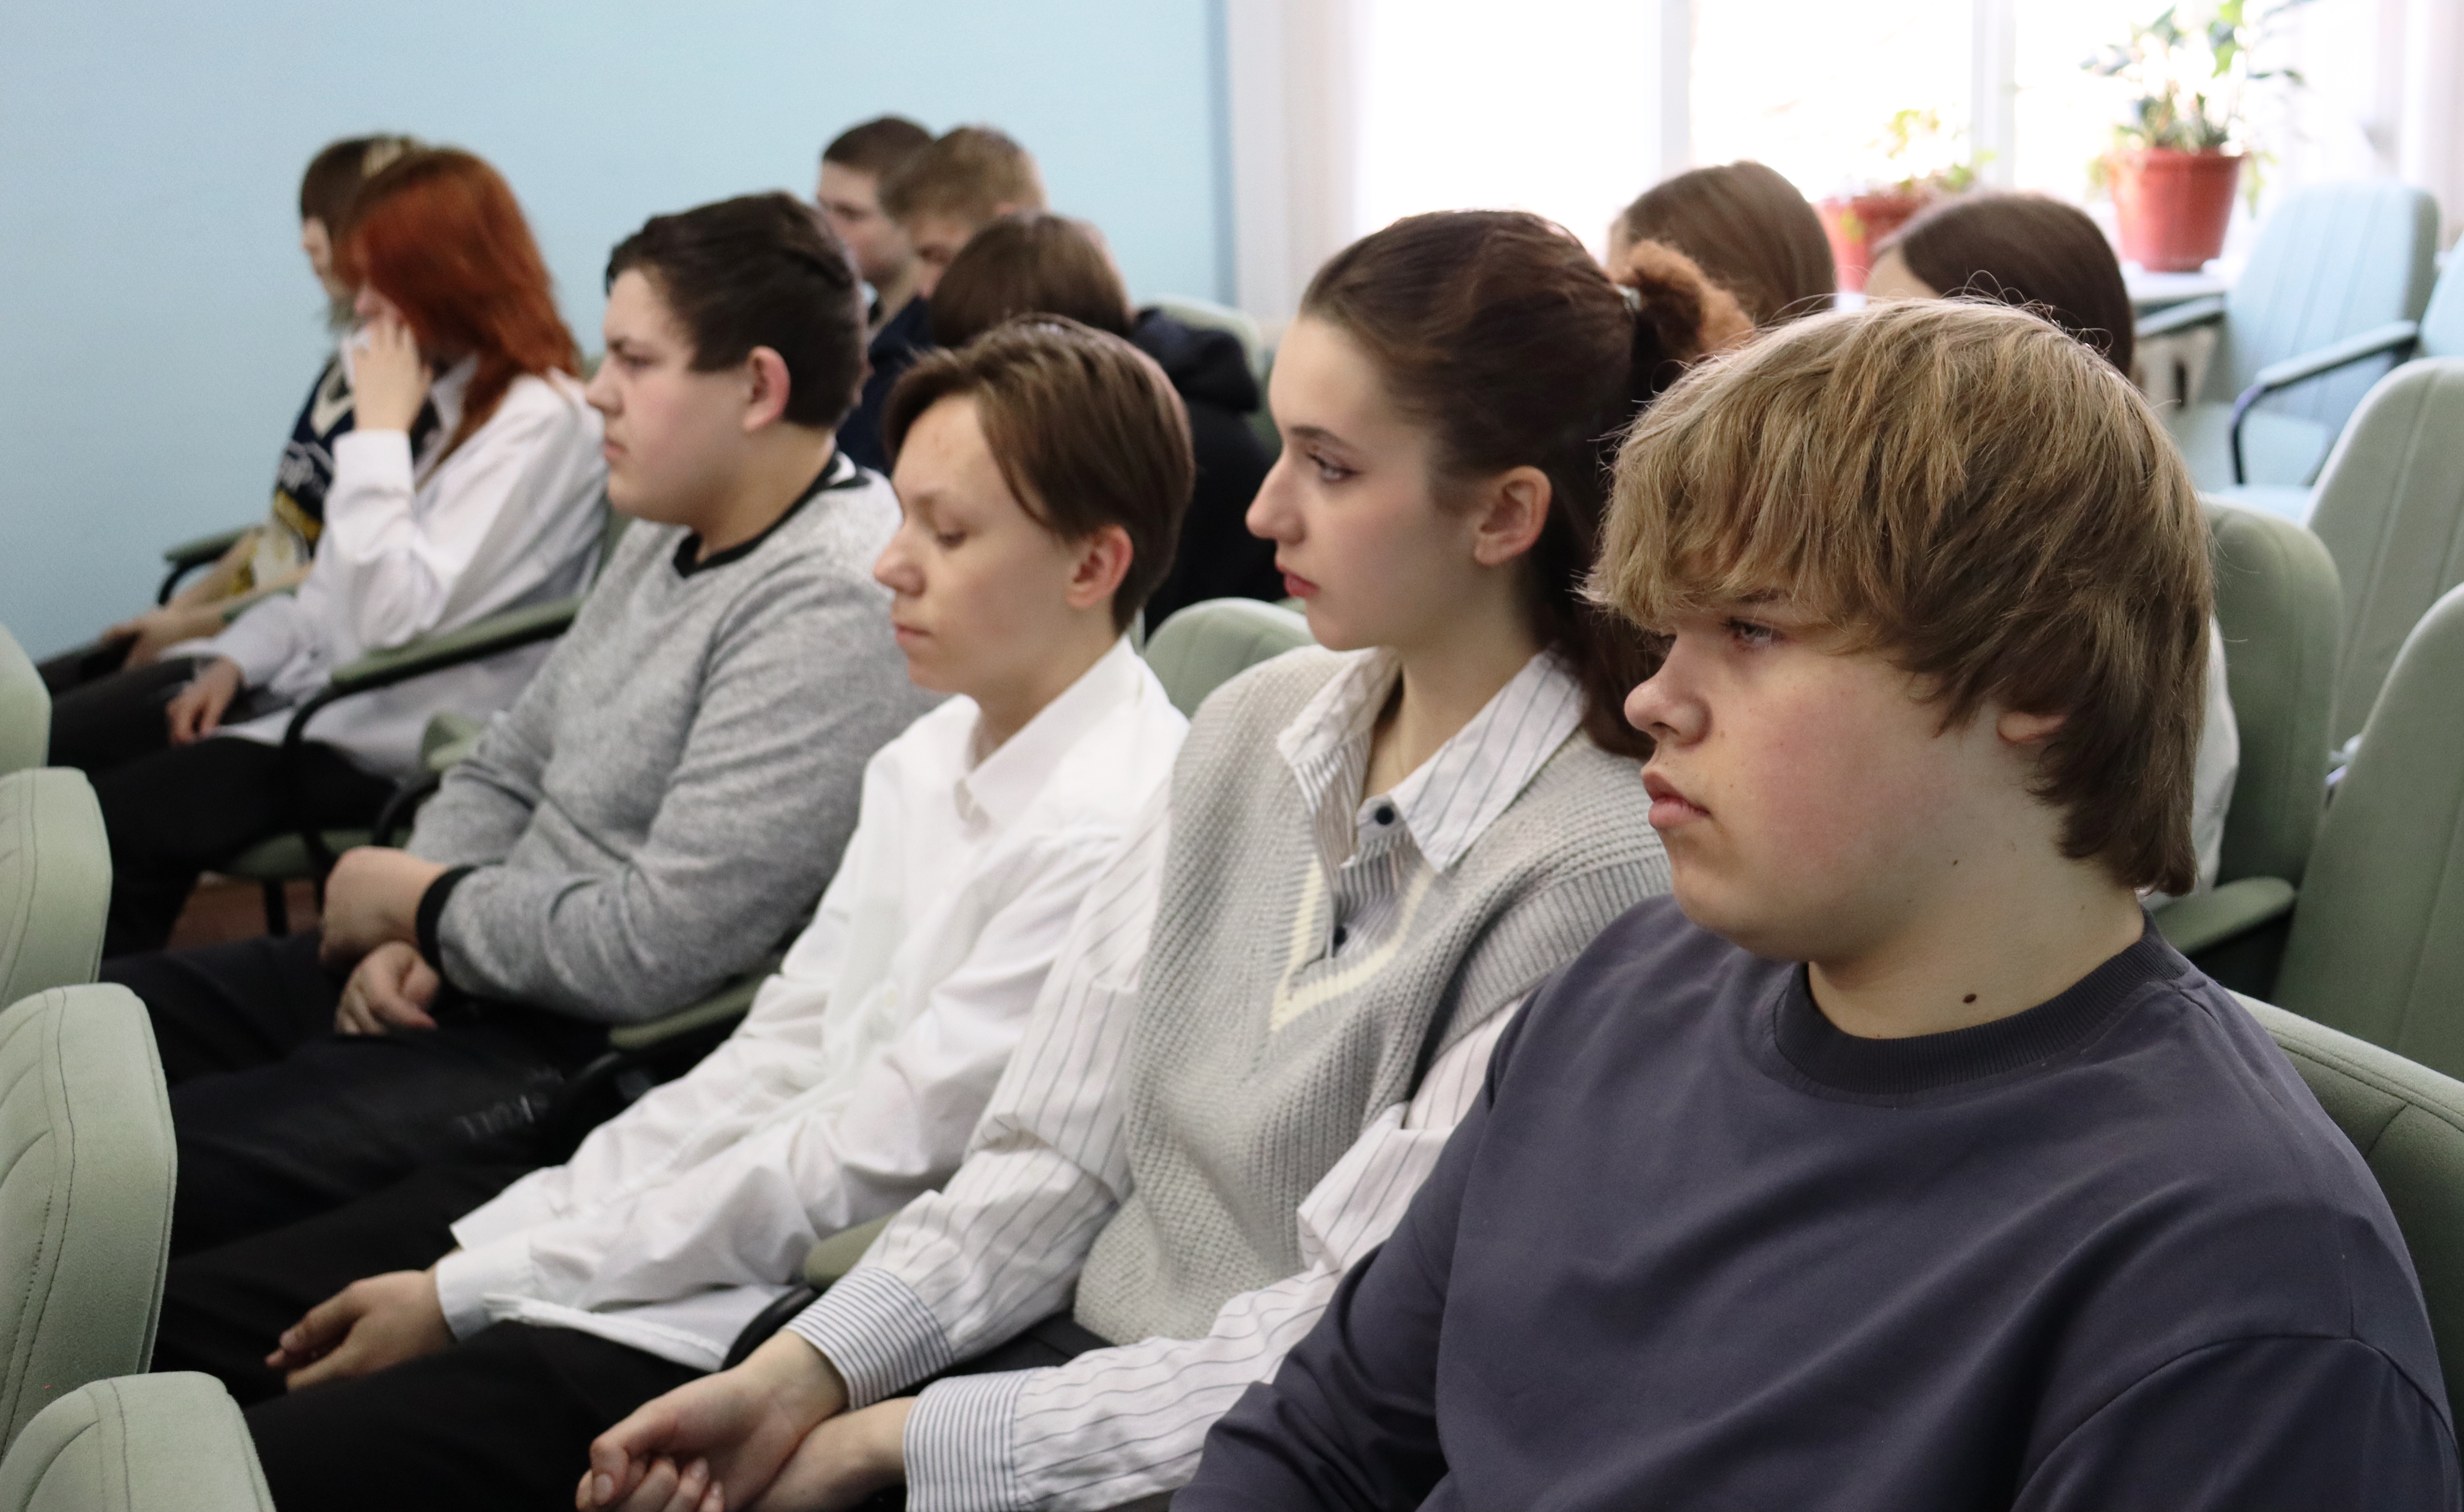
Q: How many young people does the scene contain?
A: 11